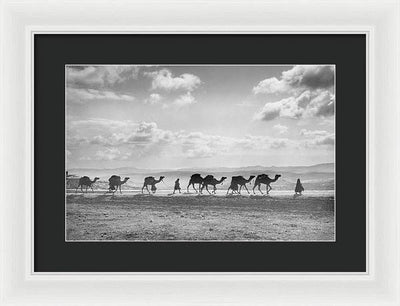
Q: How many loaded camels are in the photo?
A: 7